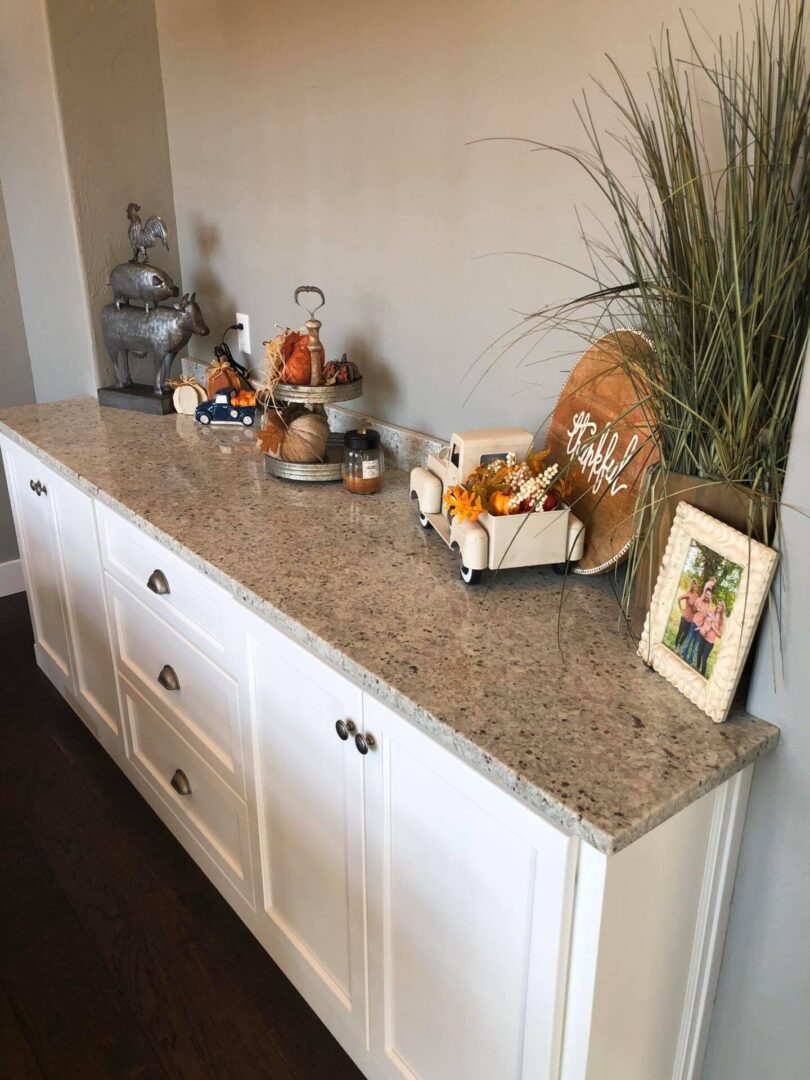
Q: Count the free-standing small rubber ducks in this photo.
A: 0